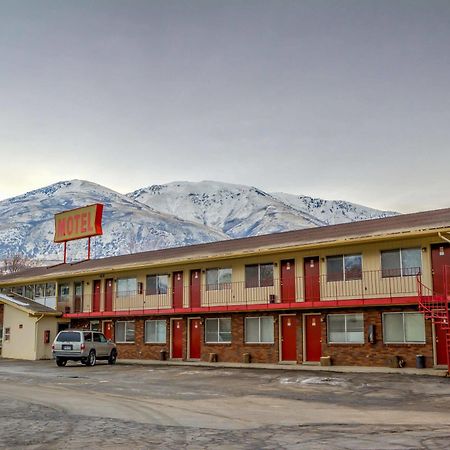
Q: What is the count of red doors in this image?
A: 13